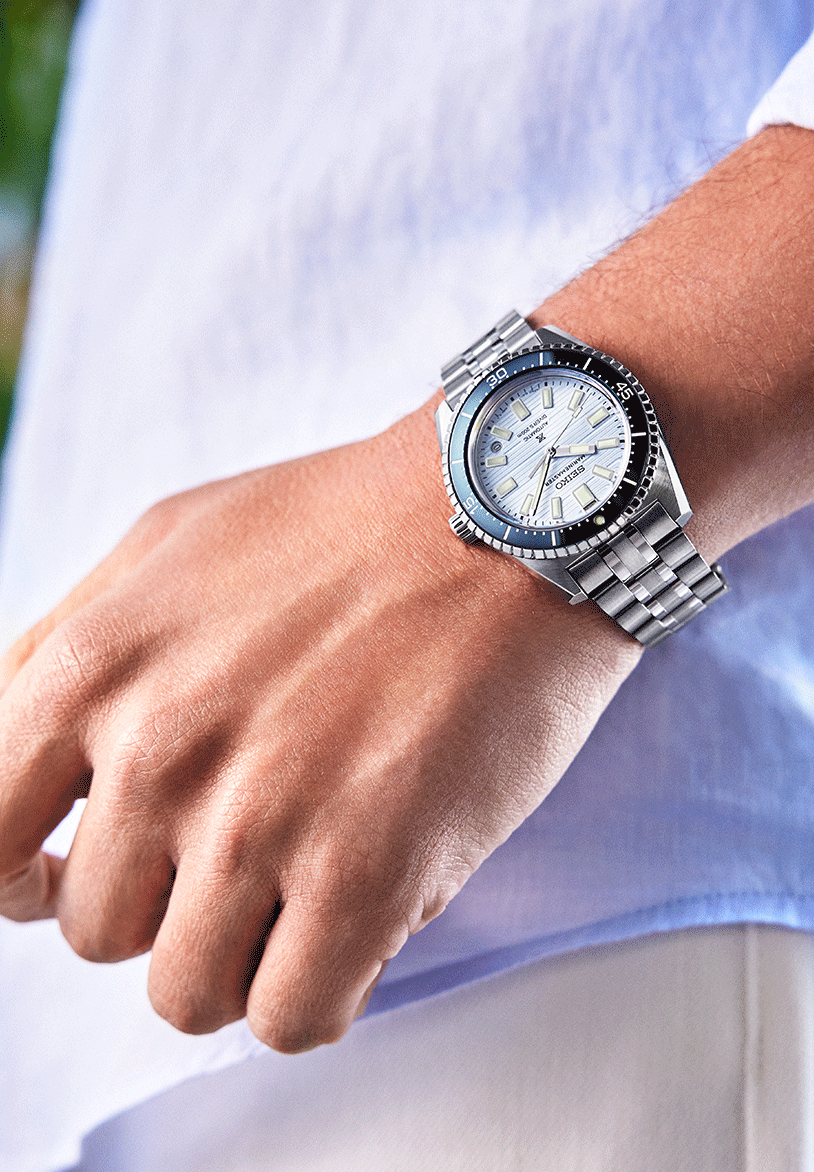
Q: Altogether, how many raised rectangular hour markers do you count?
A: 12